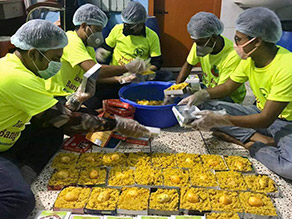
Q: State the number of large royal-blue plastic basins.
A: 1